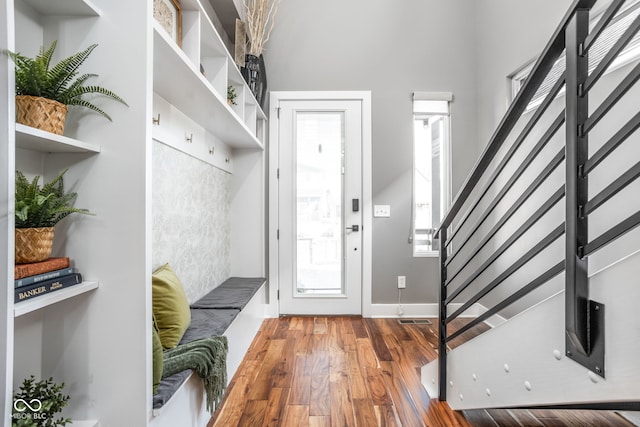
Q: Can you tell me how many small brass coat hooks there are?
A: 4